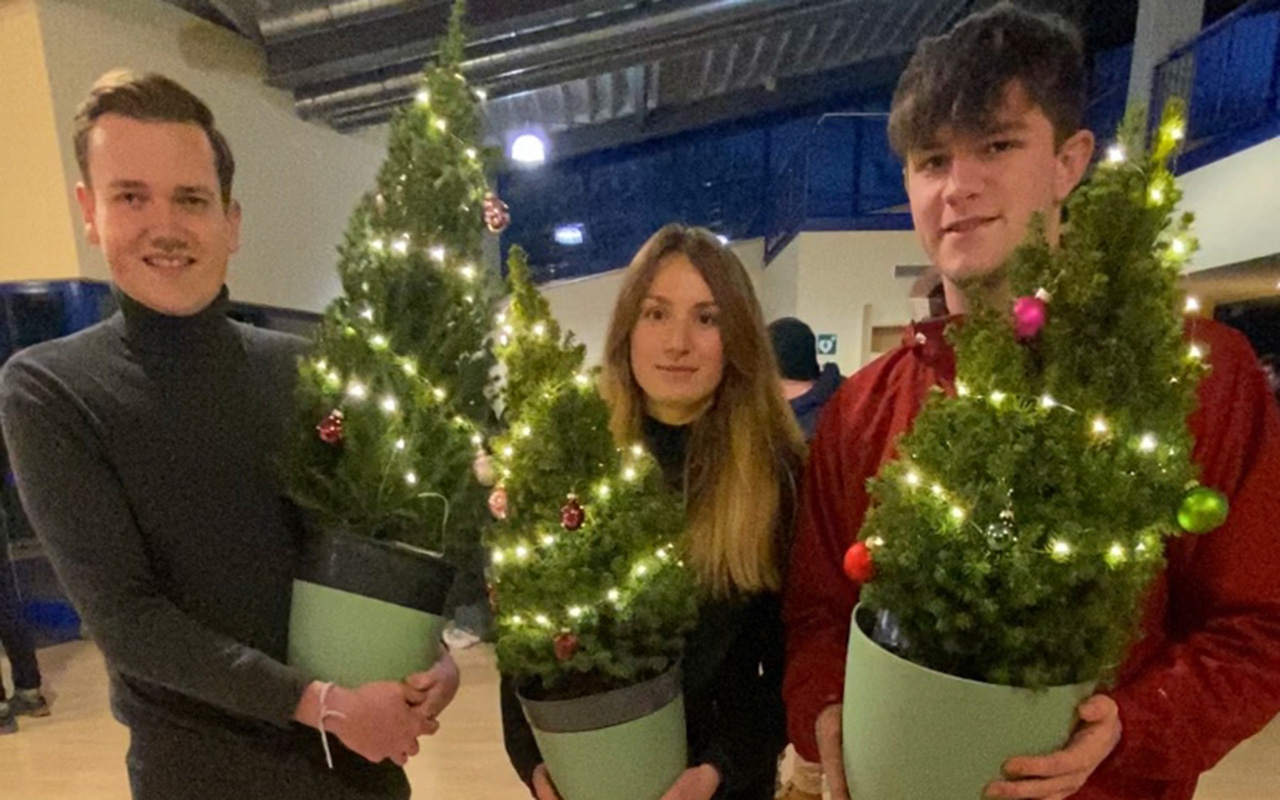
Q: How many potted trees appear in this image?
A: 3